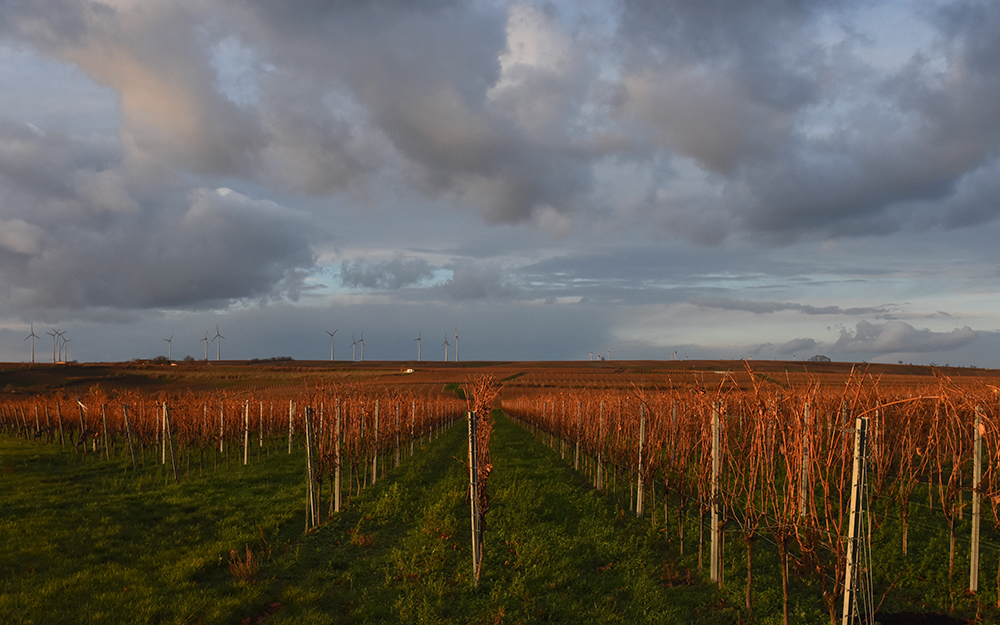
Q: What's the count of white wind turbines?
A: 13